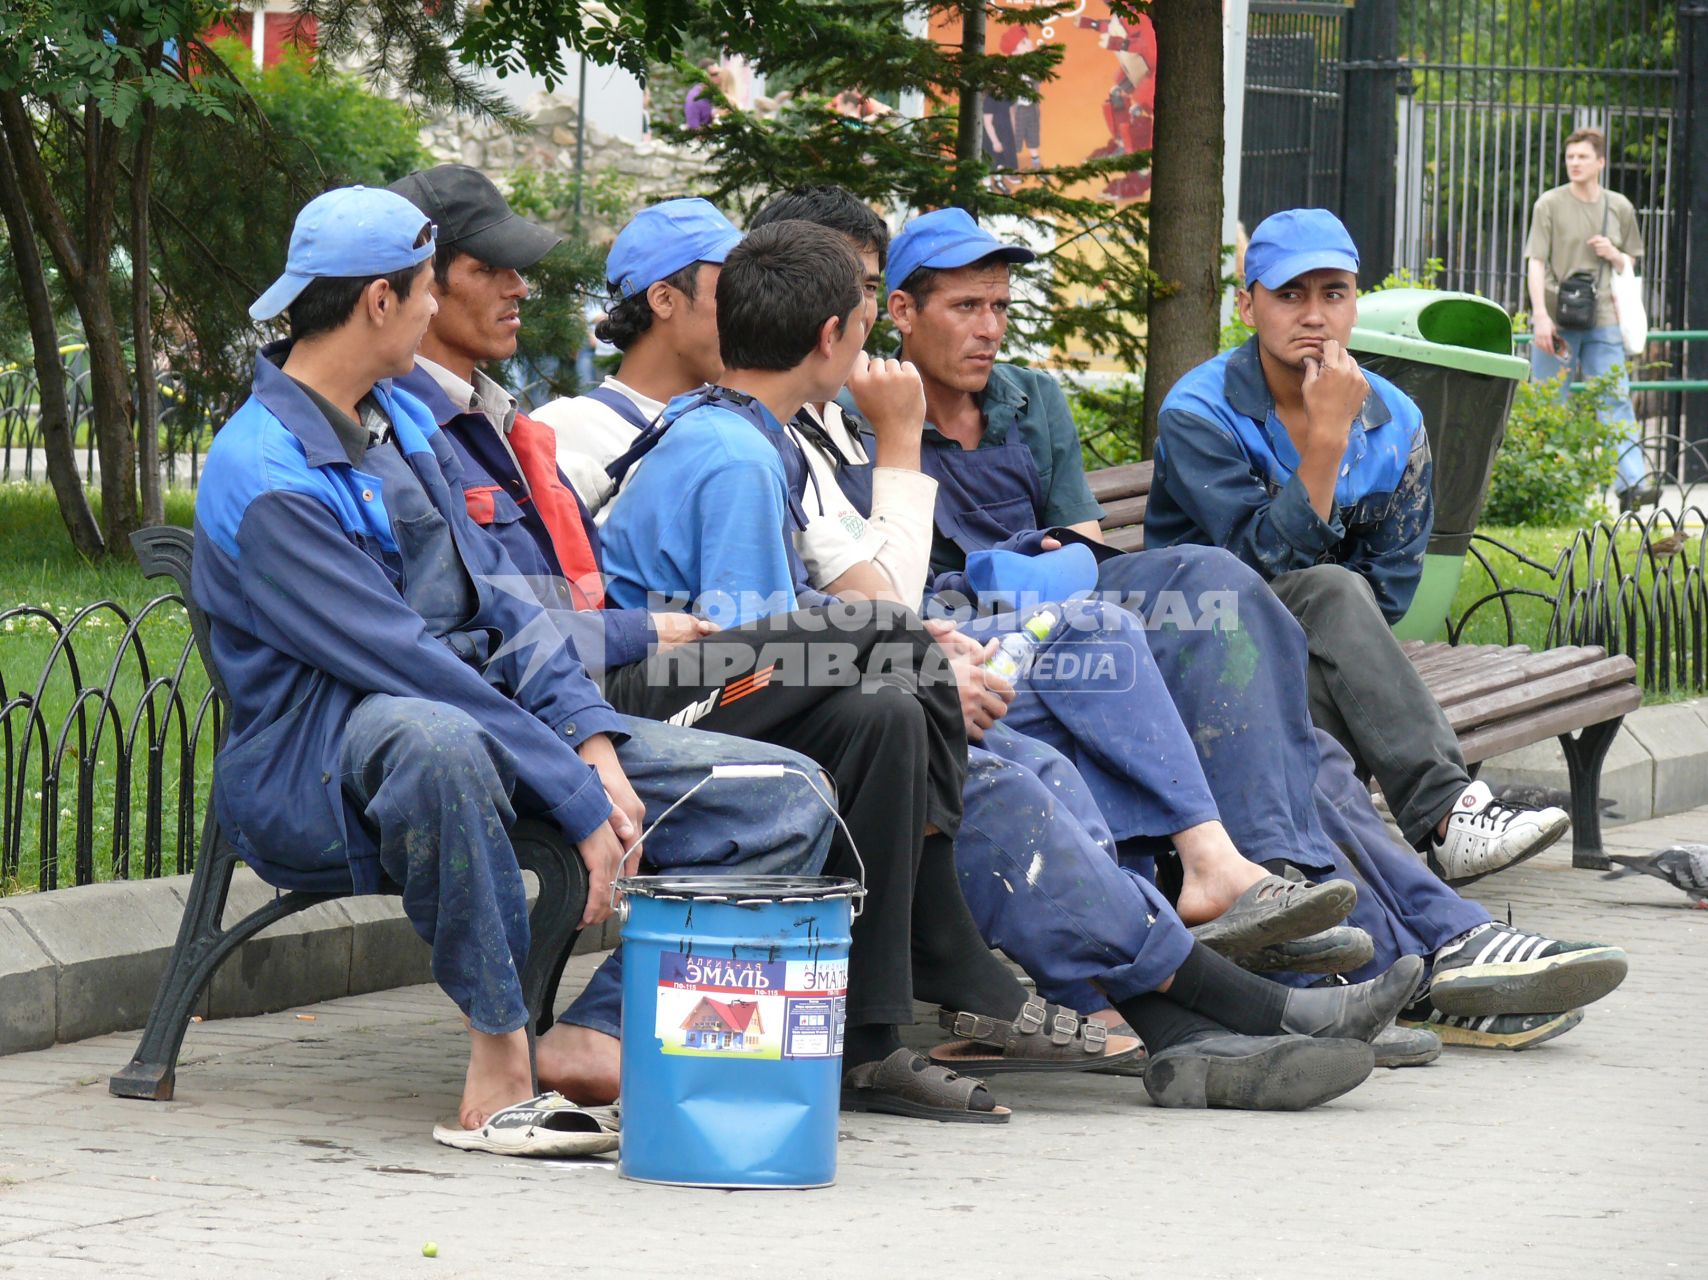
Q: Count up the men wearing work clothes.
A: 7